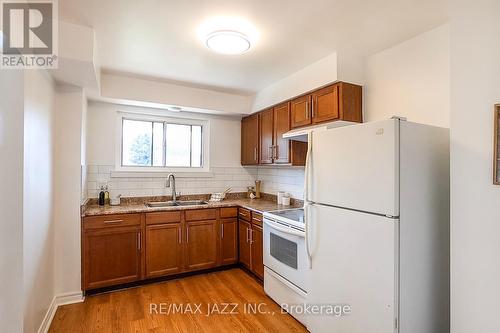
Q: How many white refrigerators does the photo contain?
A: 1